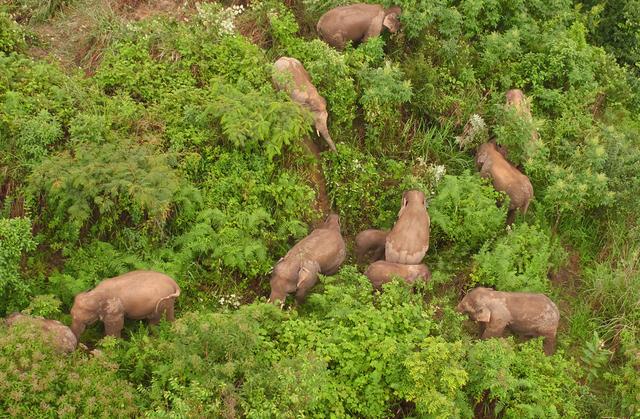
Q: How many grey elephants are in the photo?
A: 11